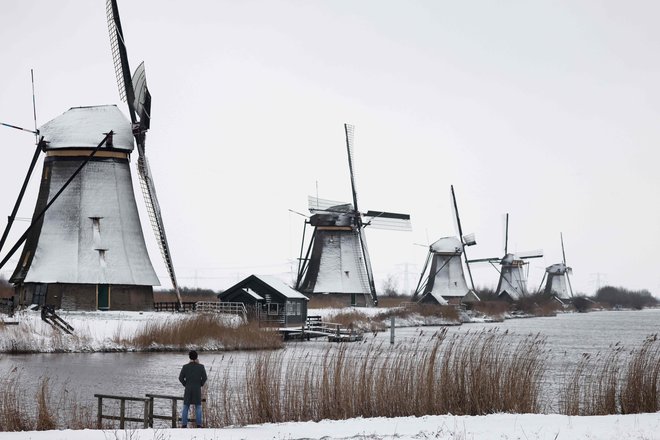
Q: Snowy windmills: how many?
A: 5